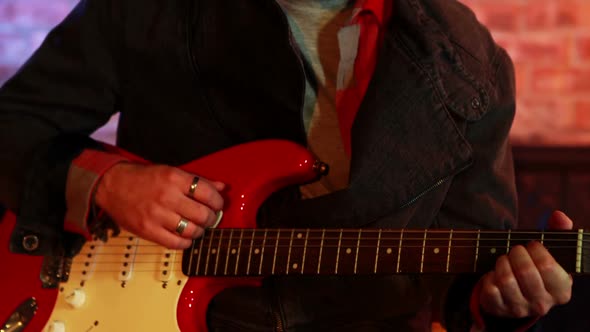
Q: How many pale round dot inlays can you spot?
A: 10